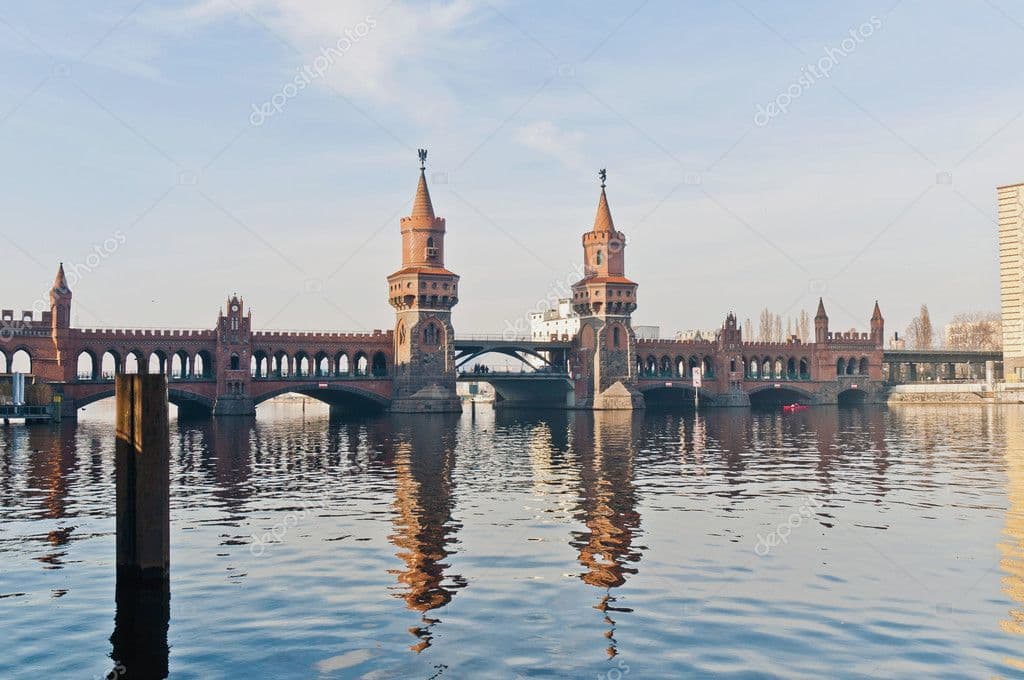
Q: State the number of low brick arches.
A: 5